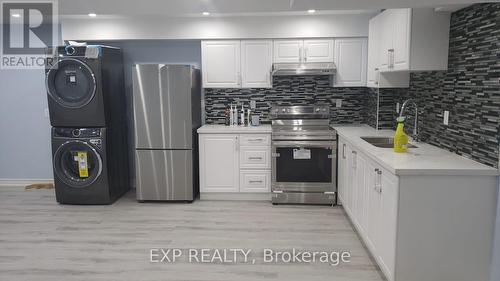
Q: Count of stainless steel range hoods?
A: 1